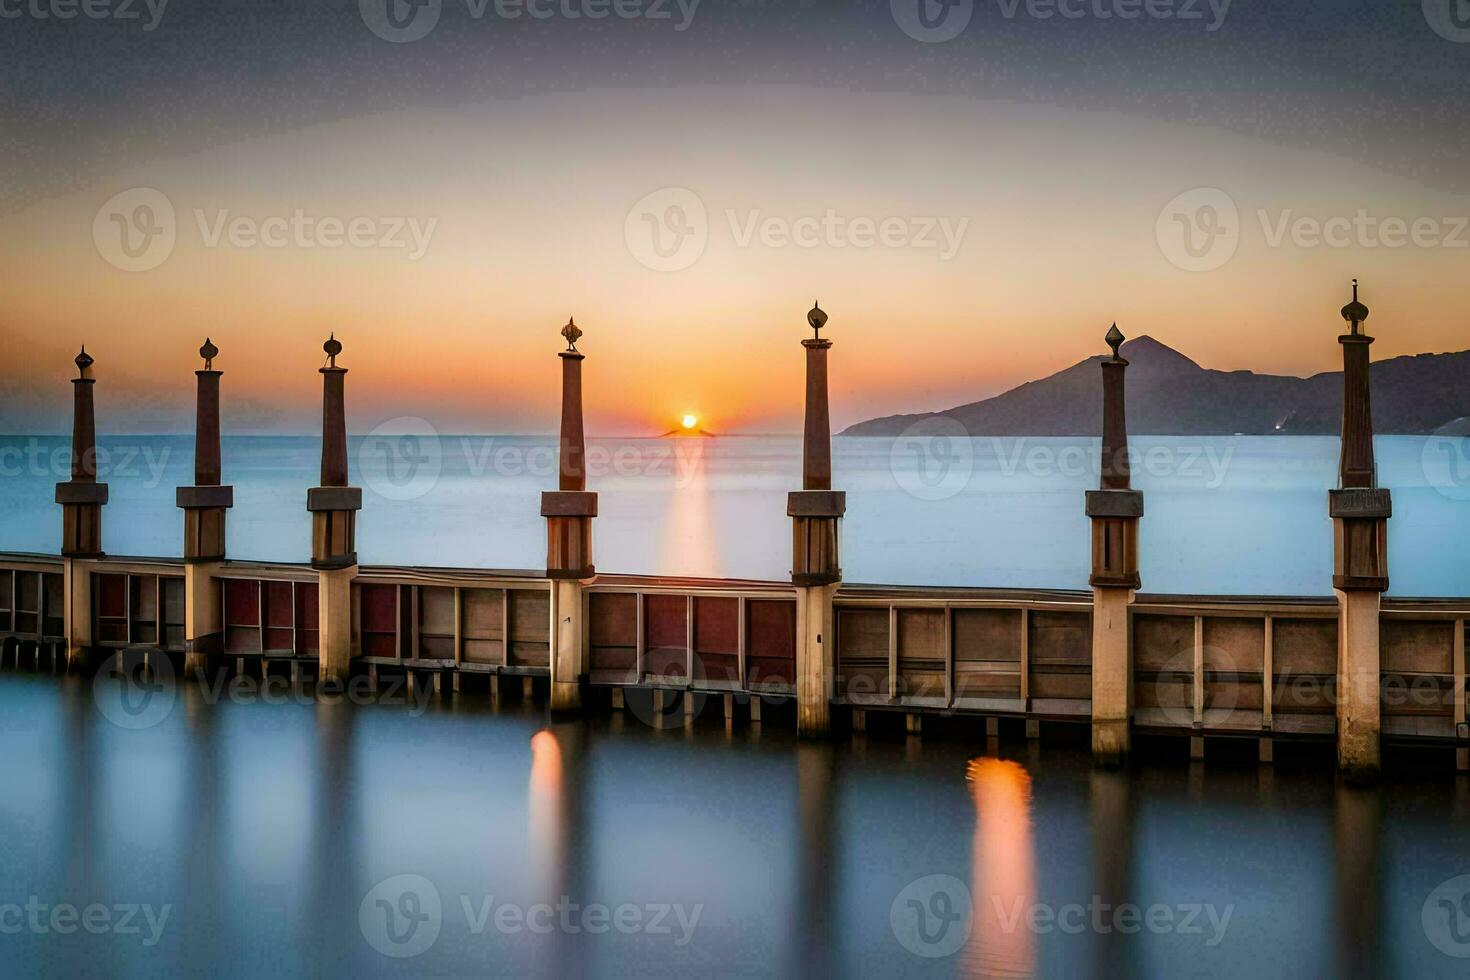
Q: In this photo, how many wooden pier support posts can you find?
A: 7